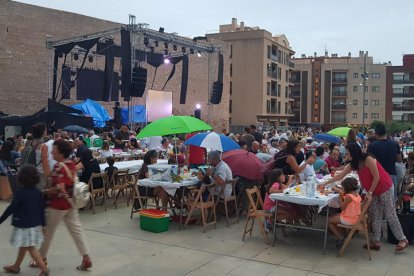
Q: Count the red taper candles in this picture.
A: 0